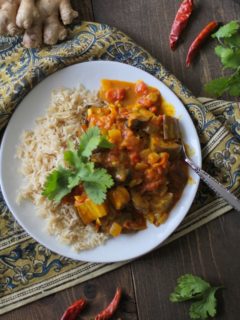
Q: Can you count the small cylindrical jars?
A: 0